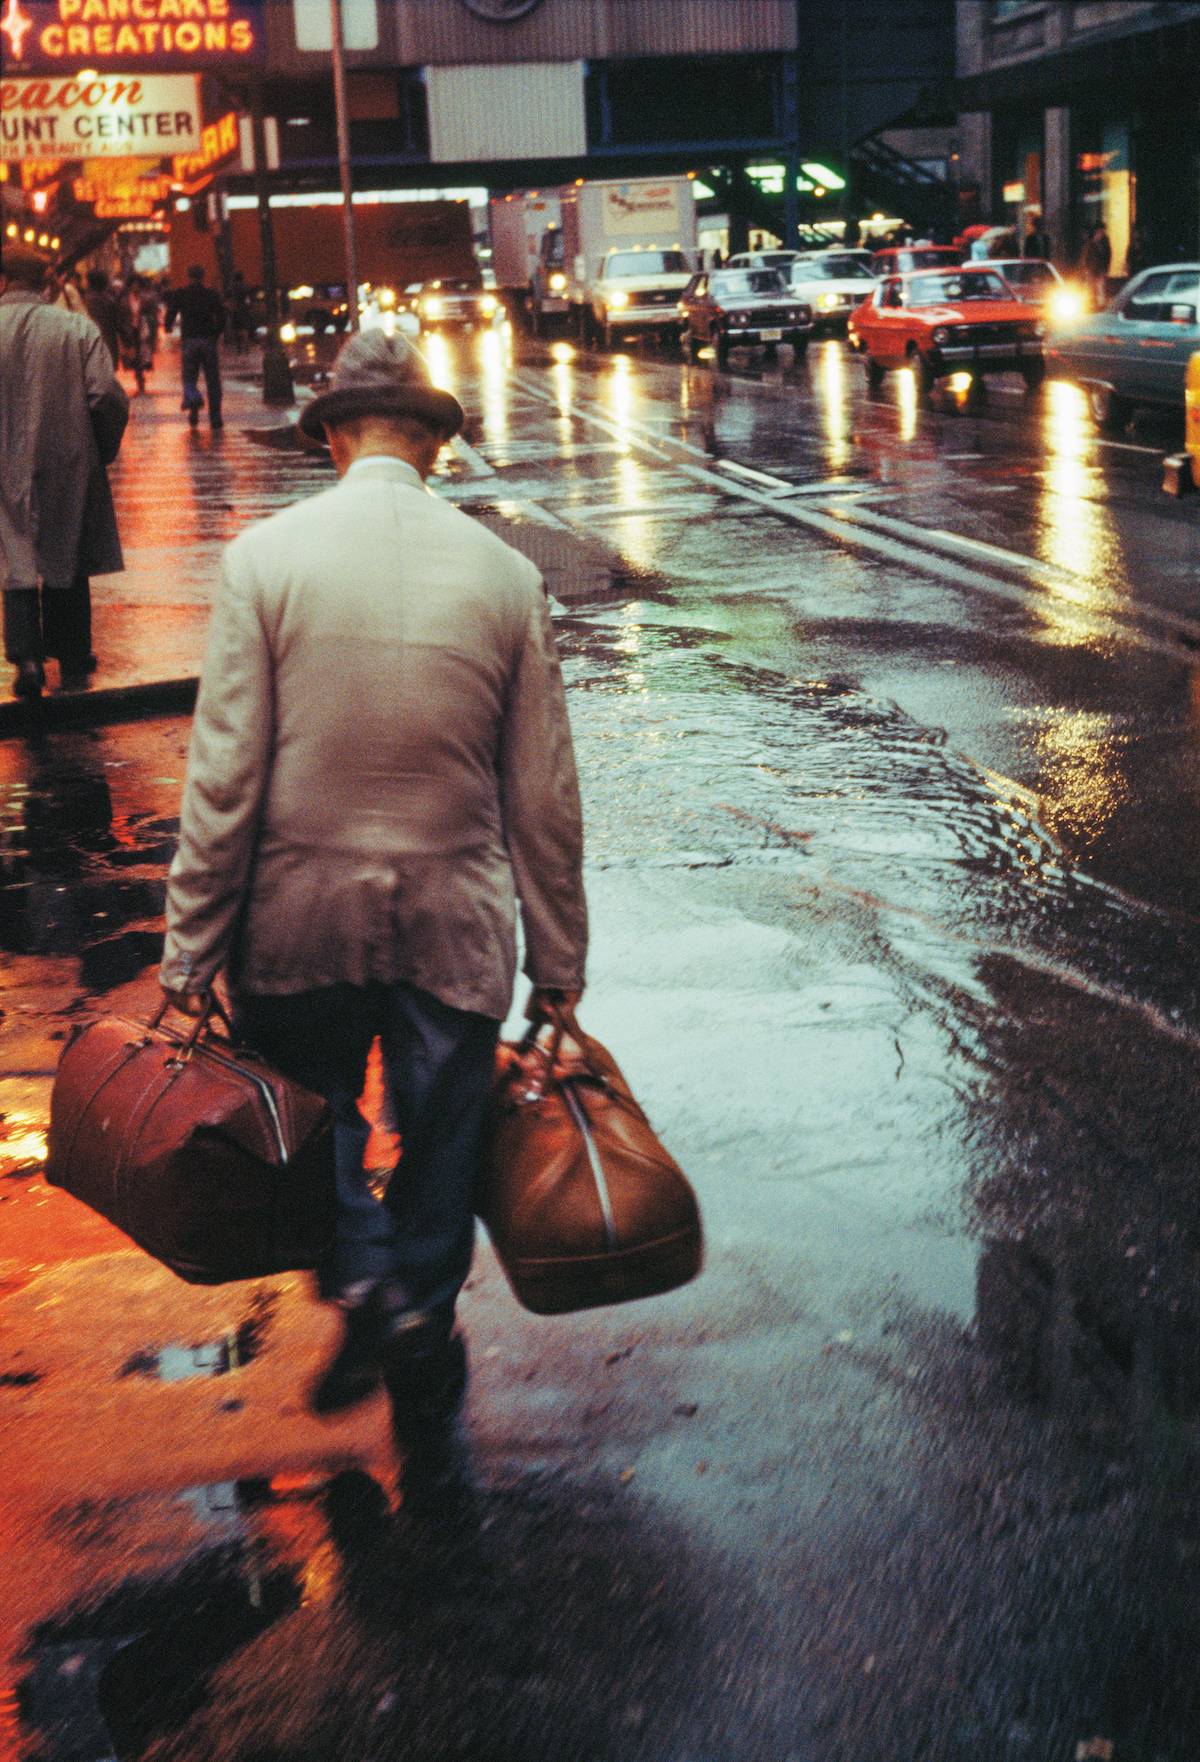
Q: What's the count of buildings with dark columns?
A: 1